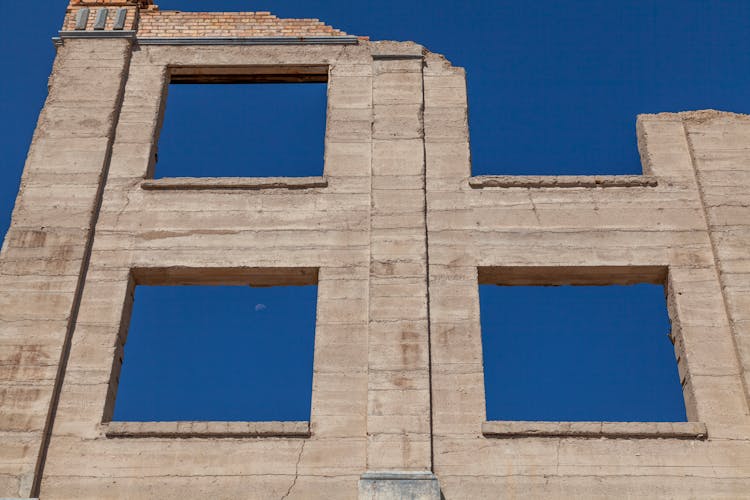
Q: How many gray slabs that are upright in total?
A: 3